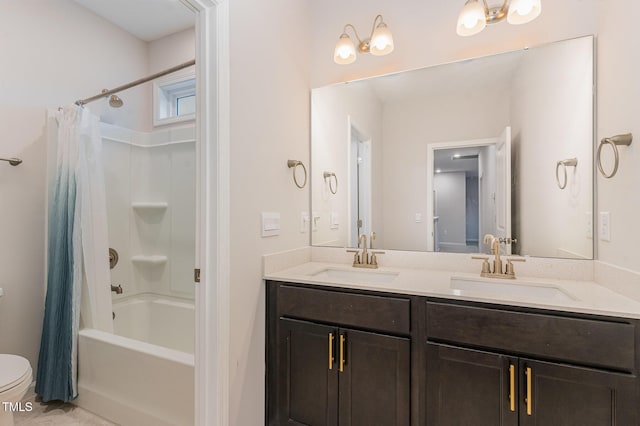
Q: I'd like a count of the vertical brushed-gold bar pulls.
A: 4